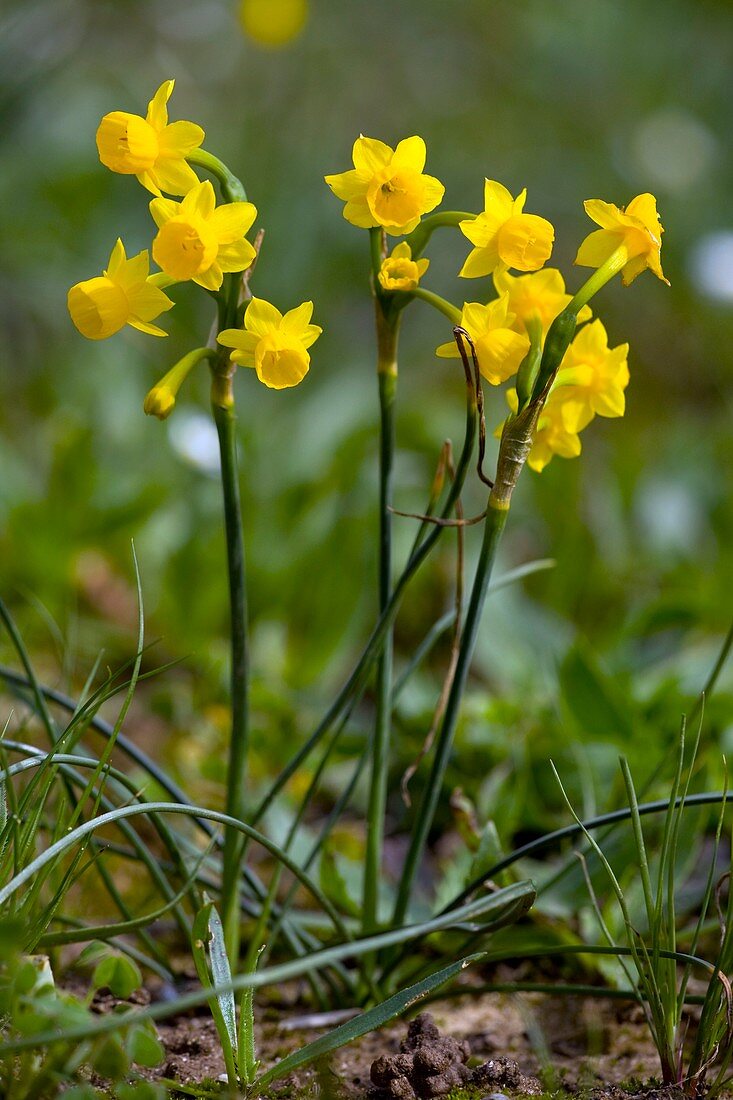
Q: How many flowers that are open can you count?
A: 12